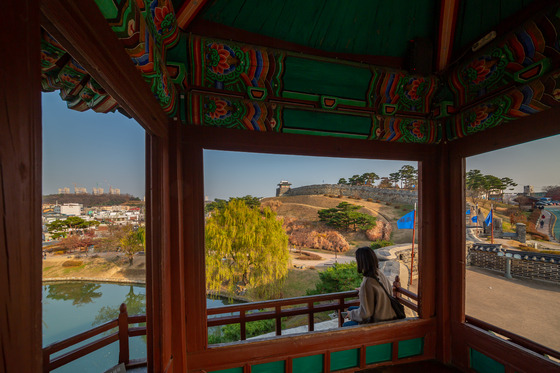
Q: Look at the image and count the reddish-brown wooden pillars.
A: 3